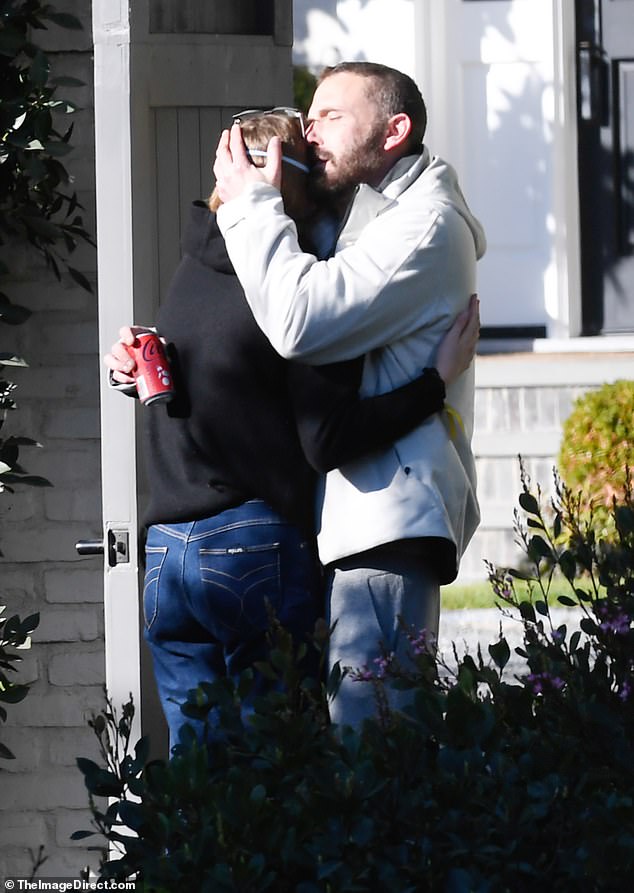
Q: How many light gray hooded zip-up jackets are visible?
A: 1